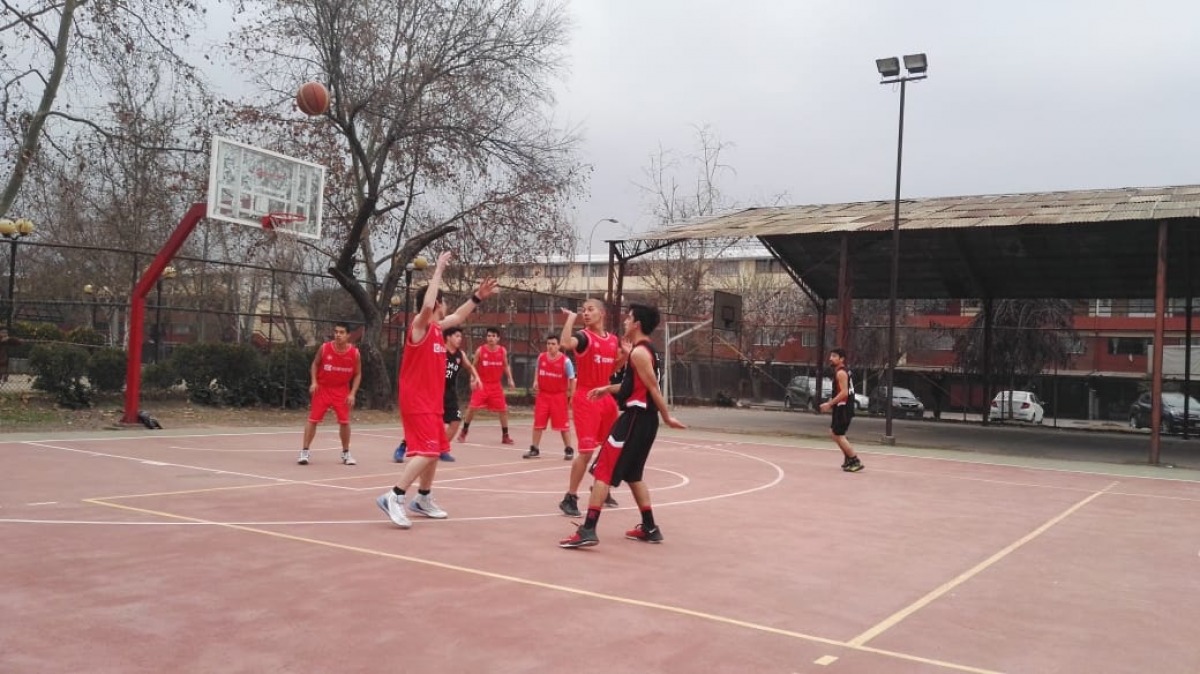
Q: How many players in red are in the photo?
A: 5